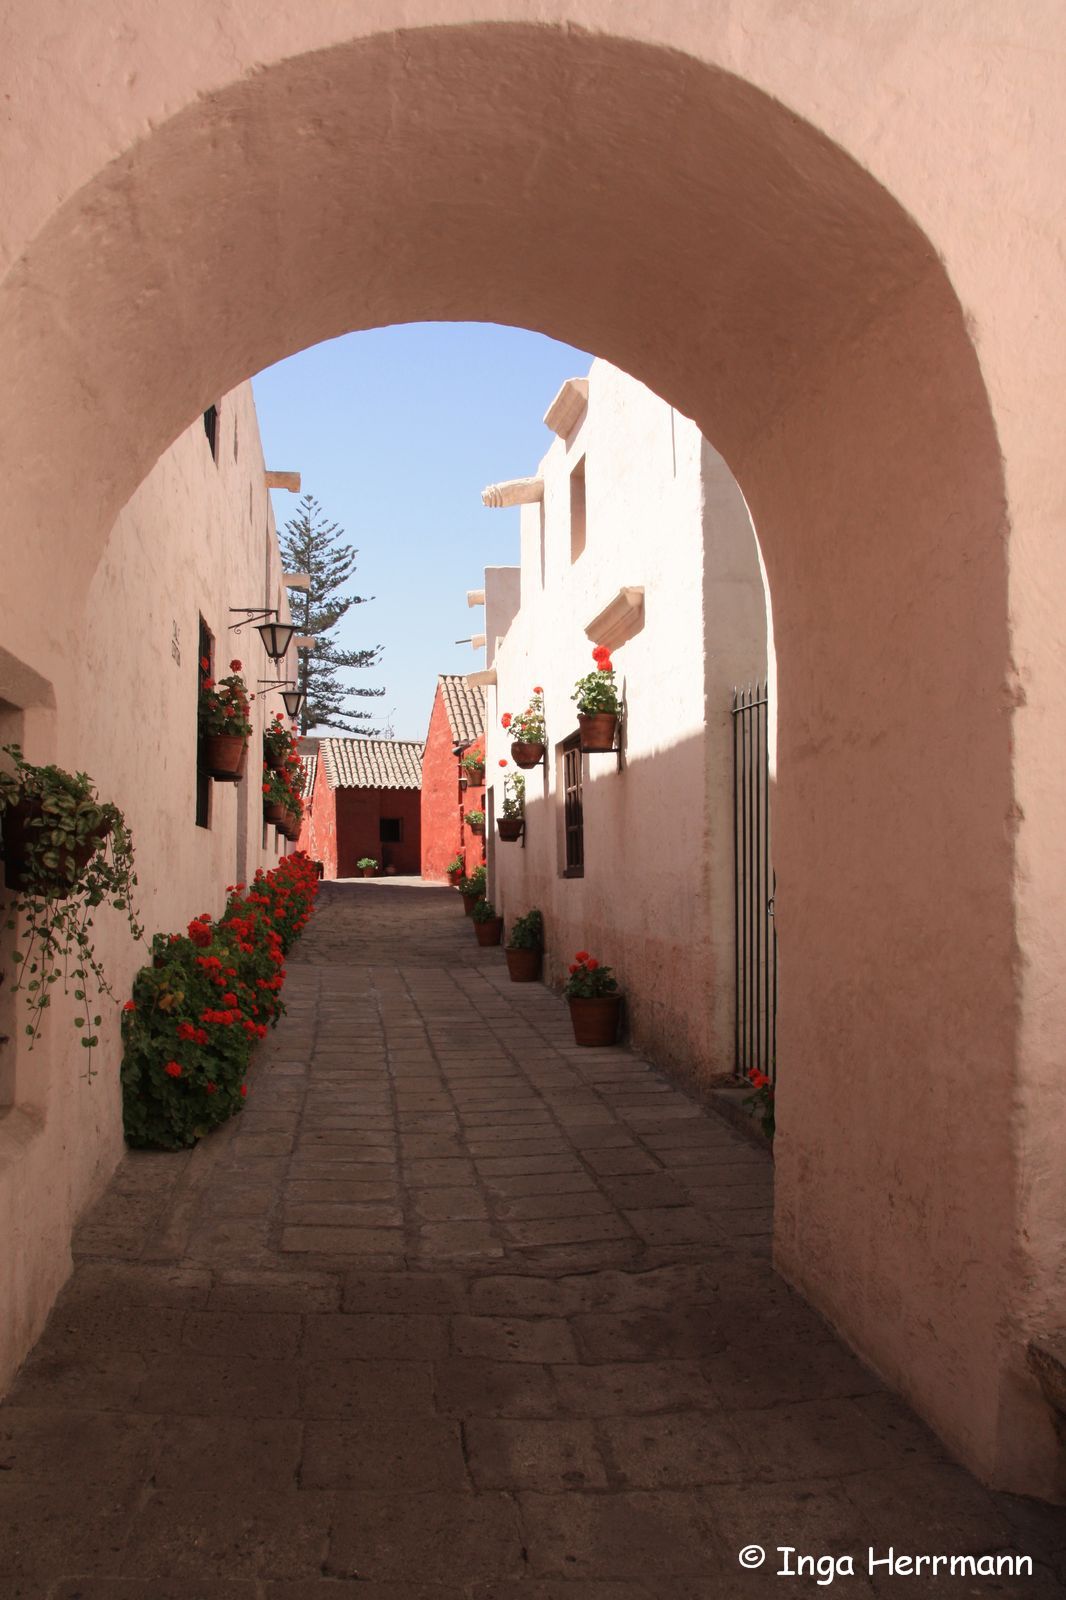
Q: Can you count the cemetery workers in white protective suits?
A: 0